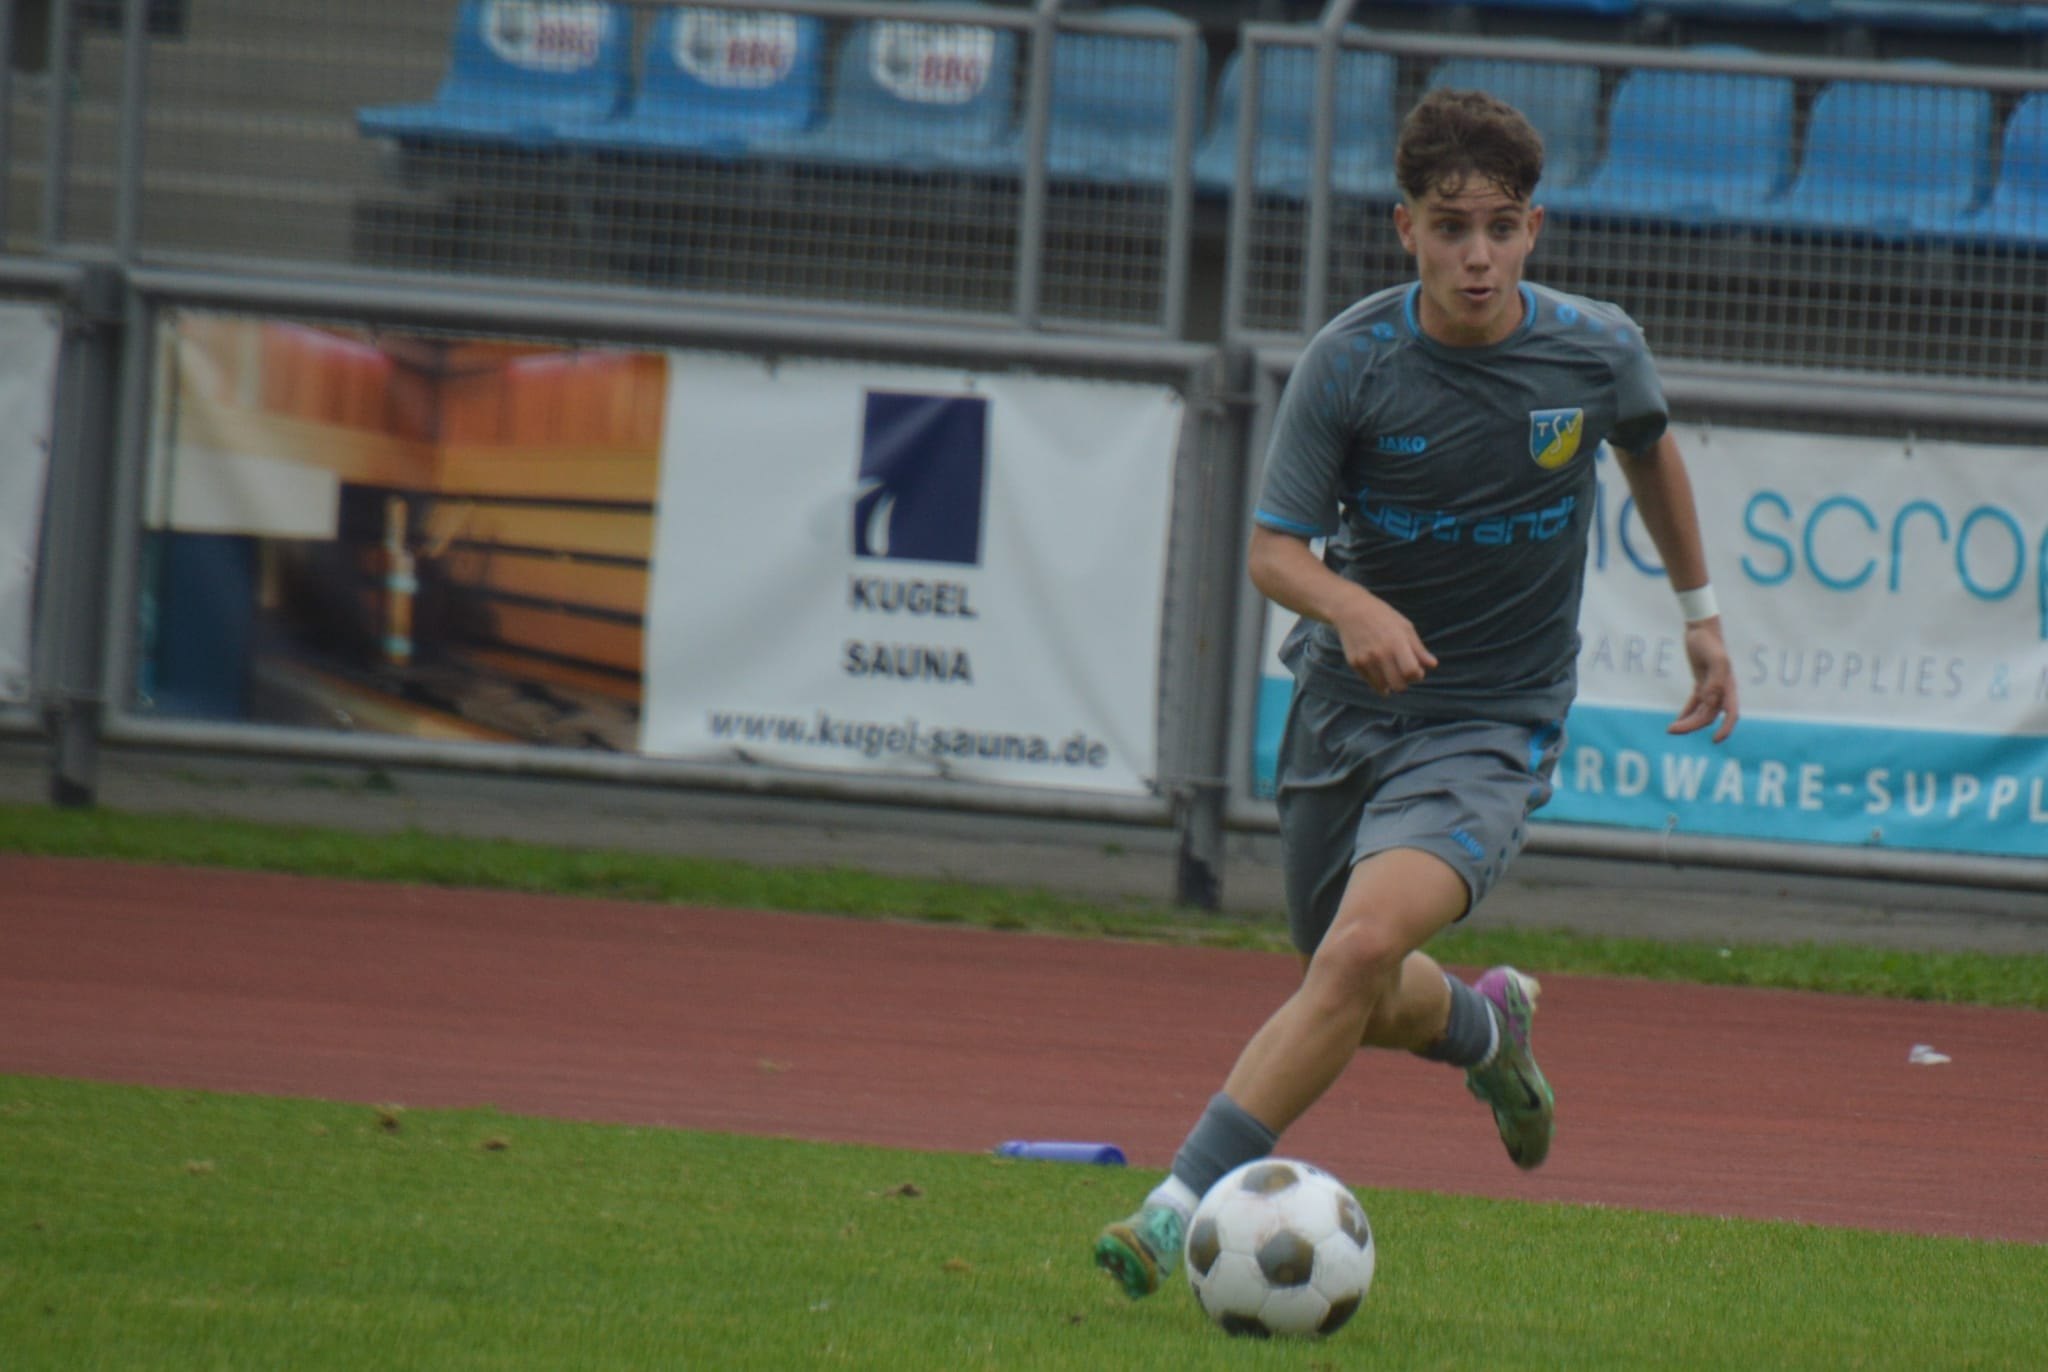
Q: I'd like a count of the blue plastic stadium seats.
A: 9